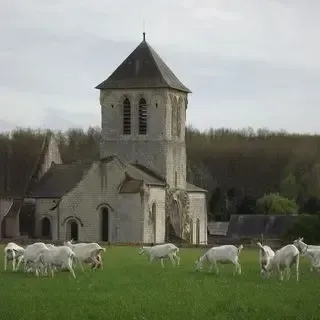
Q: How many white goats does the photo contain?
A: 9